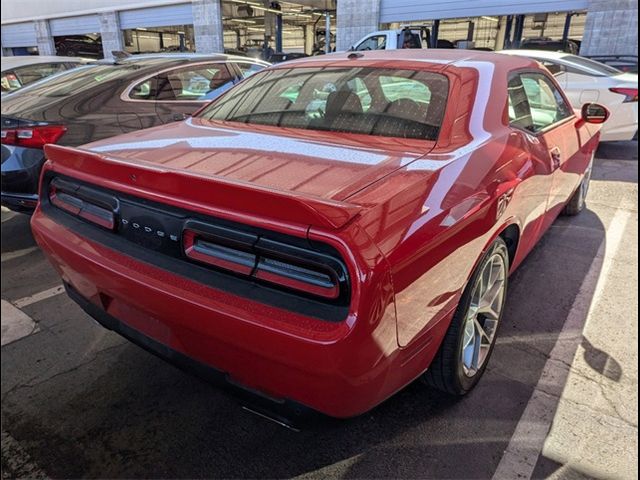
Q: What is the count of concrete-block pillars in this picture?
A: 5